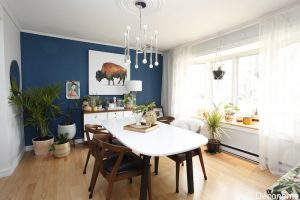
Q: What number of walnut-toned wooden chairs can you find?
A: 4